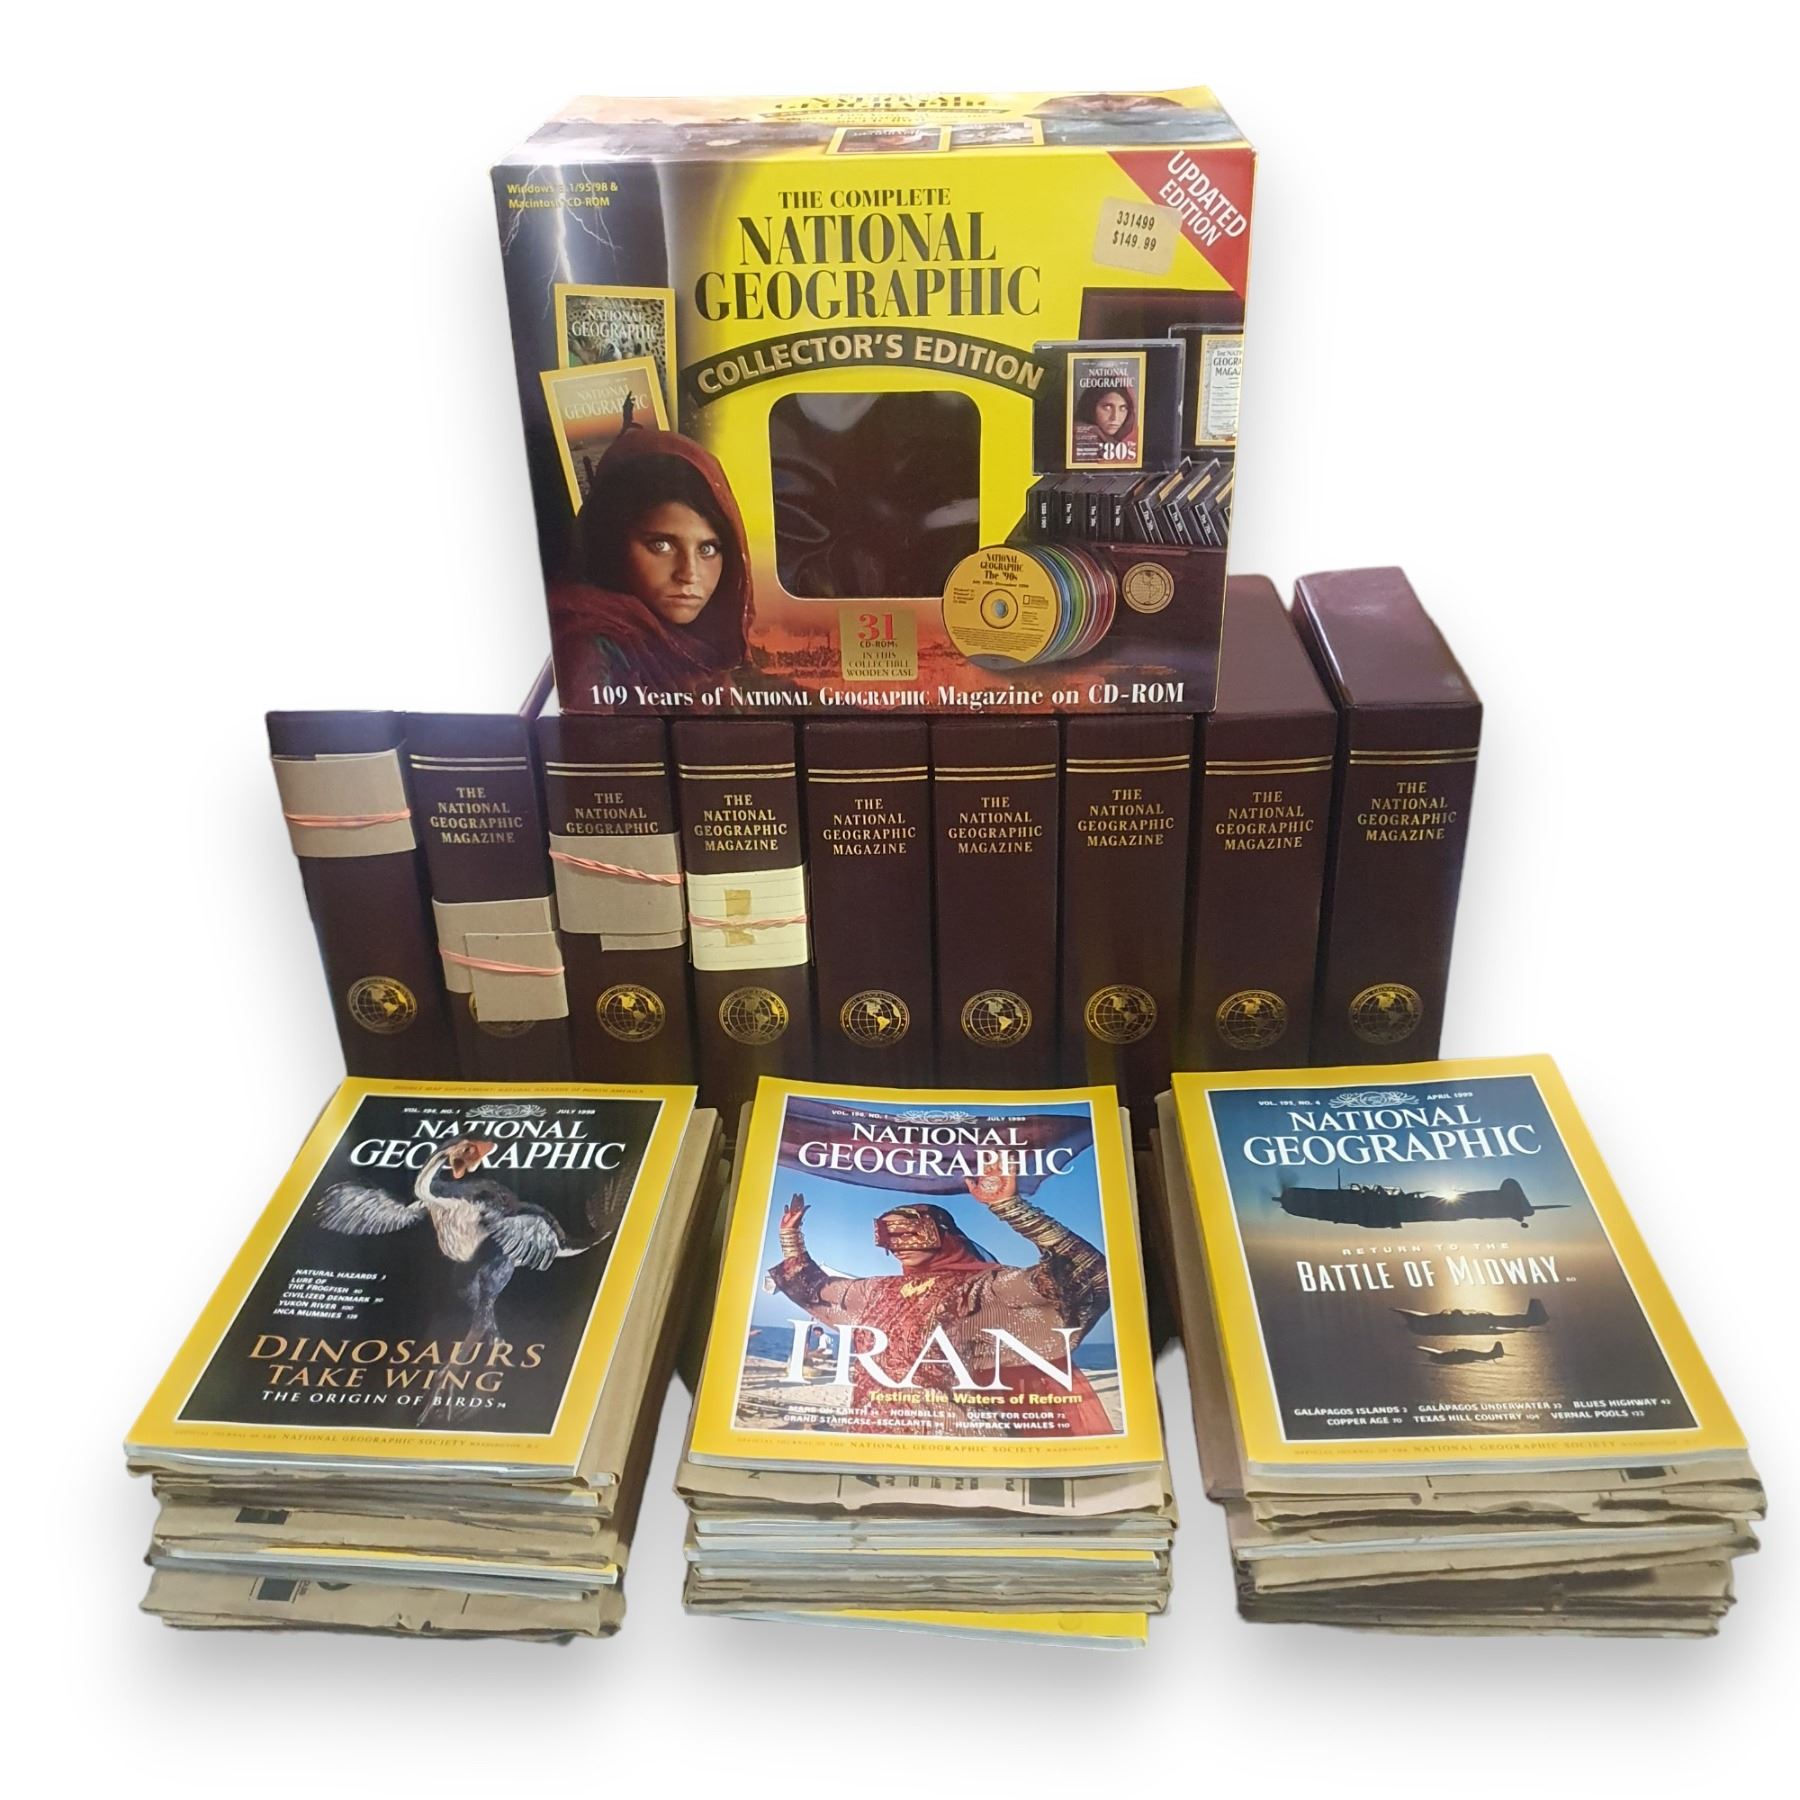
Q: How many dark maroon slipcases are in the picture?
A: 9